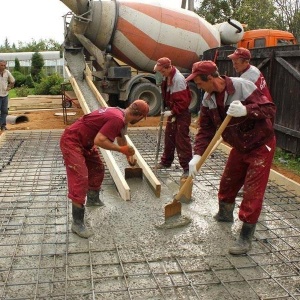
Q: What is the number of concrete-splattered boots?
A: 4